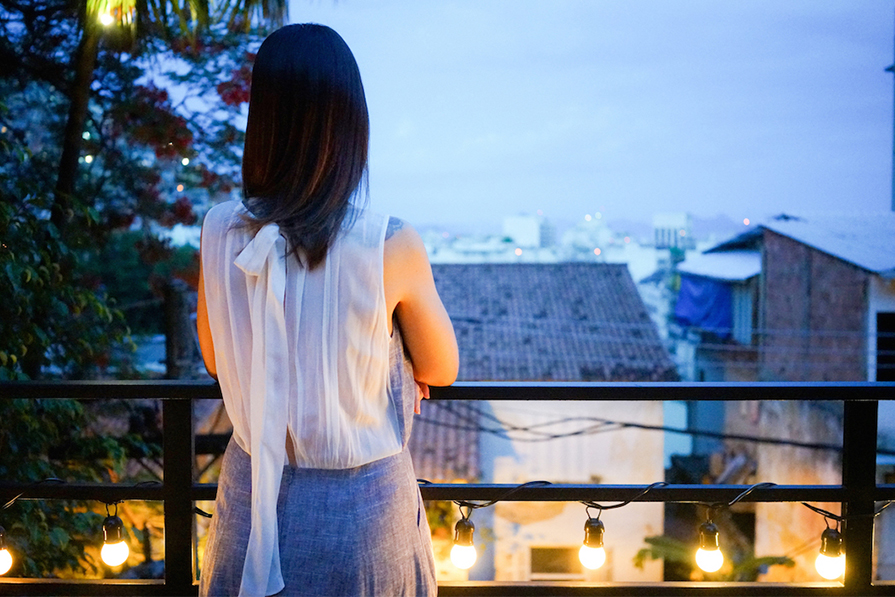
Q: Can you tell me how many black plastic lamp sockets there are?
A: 6